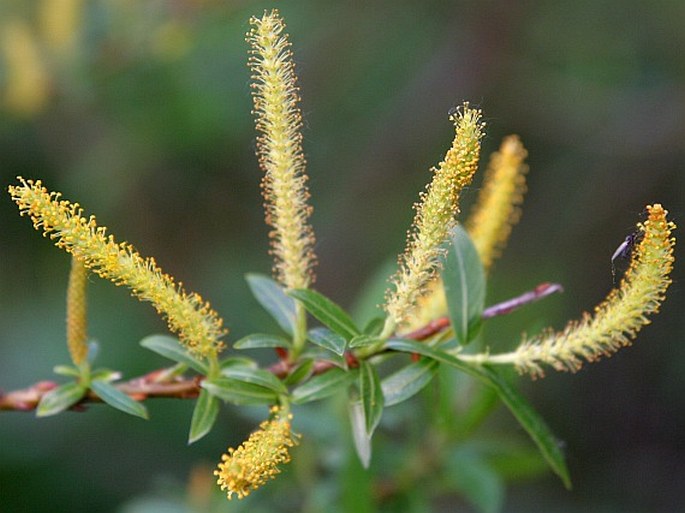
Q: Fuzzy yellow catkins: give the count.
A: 7